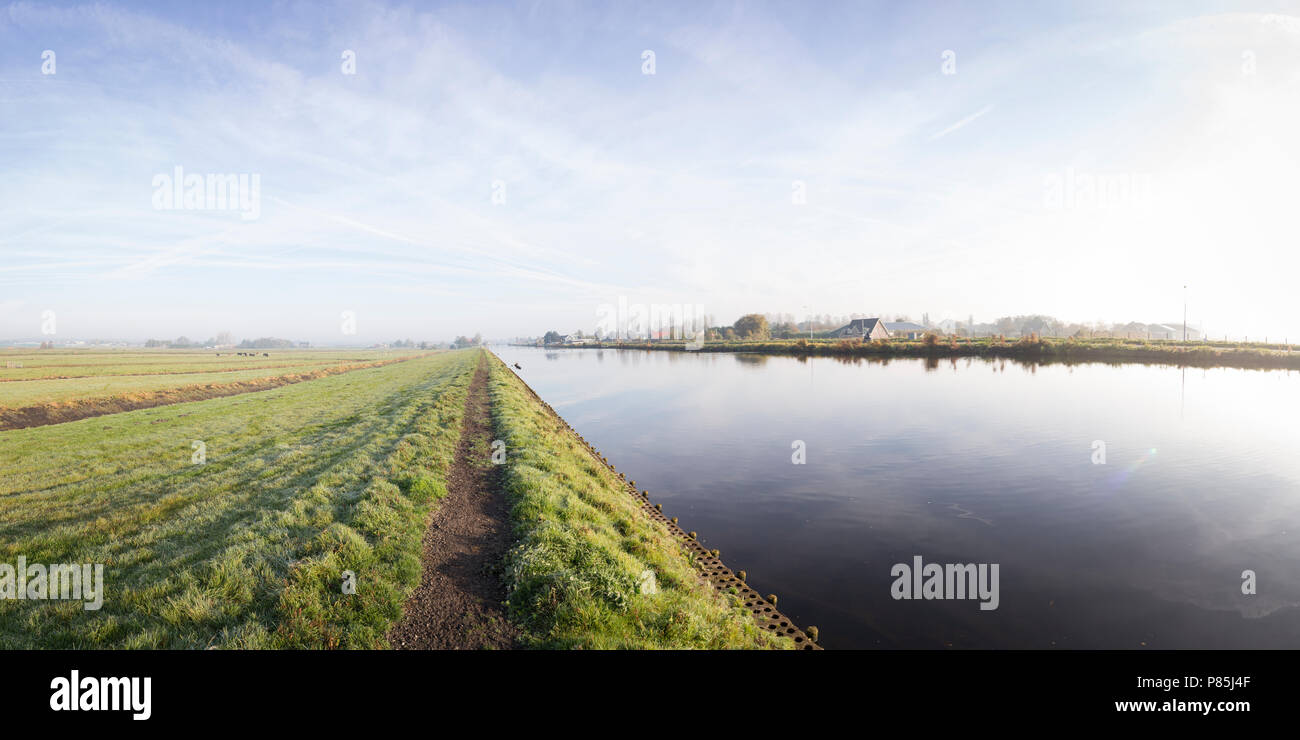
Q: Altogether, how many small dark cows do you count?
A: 5